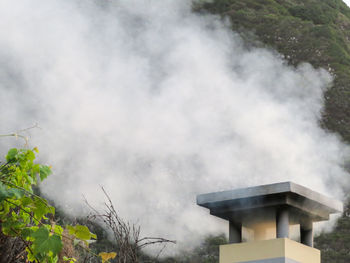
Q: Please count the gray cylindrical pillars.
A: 3